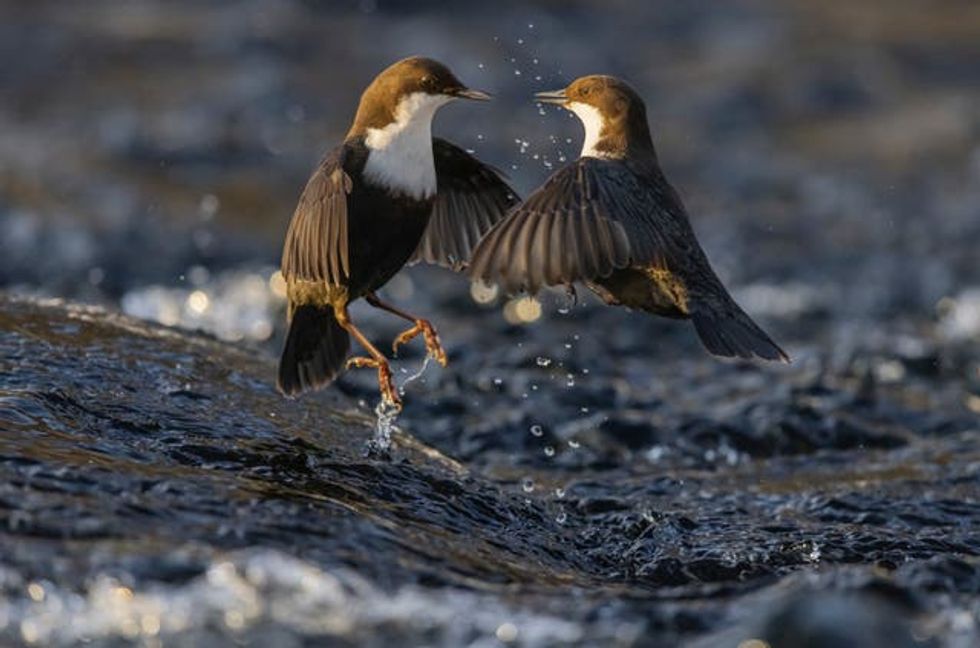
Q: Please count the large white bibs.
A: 2